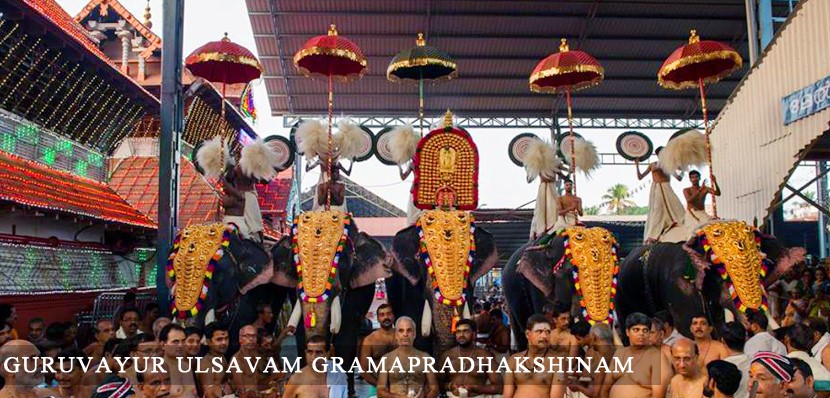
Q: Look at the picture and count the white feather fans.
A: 8